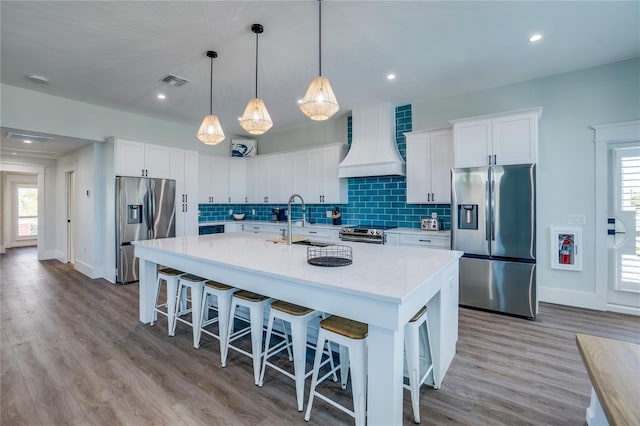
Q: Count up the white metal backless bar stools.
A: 7